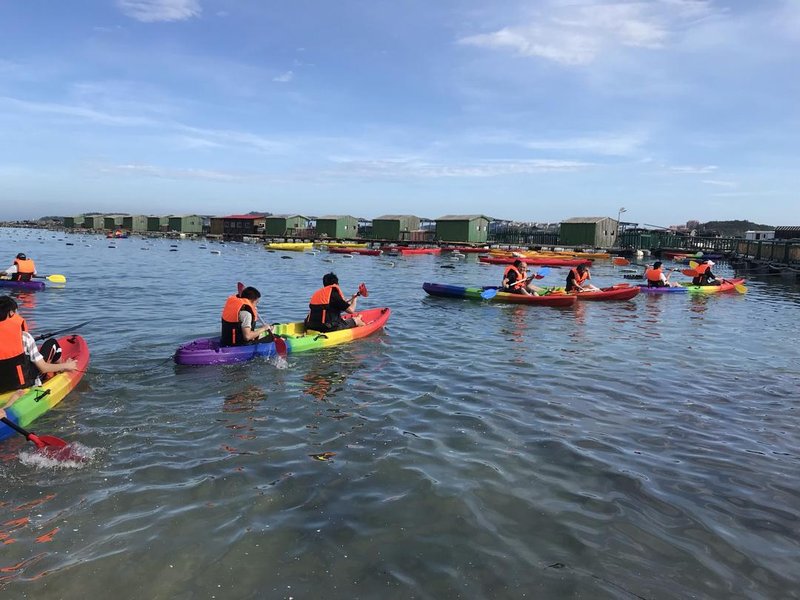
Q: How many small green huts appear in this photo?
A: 11